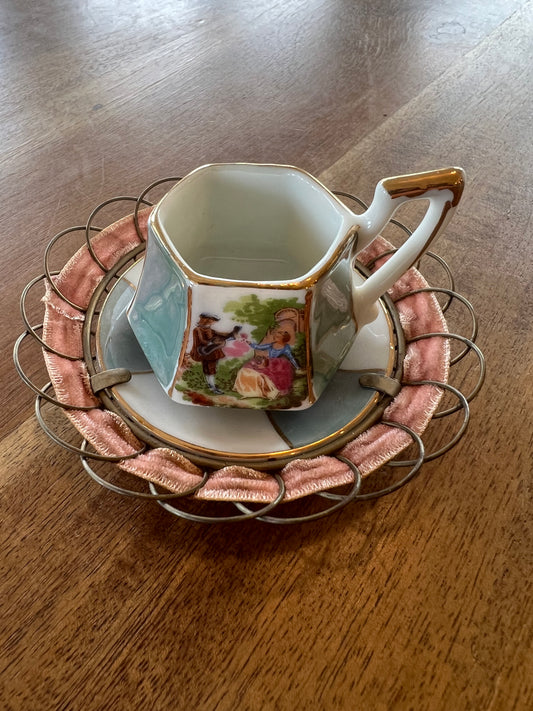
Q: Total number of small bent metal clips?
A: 2